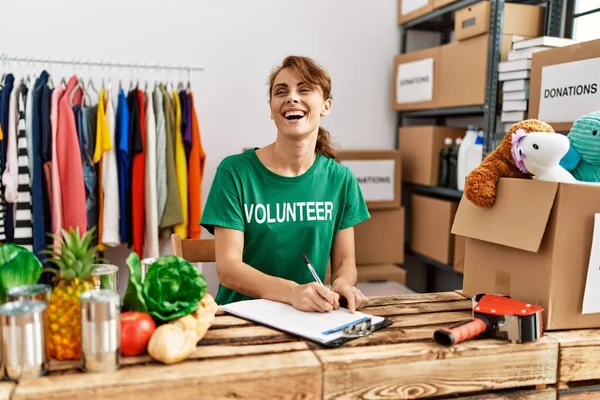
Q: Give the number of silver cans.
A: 5